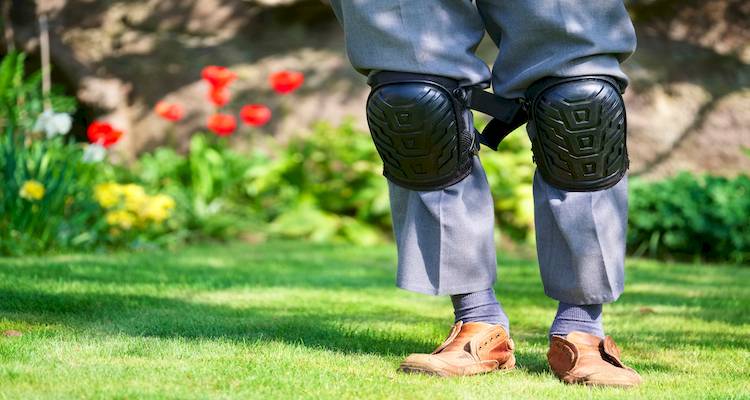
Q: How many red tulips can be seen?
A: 7